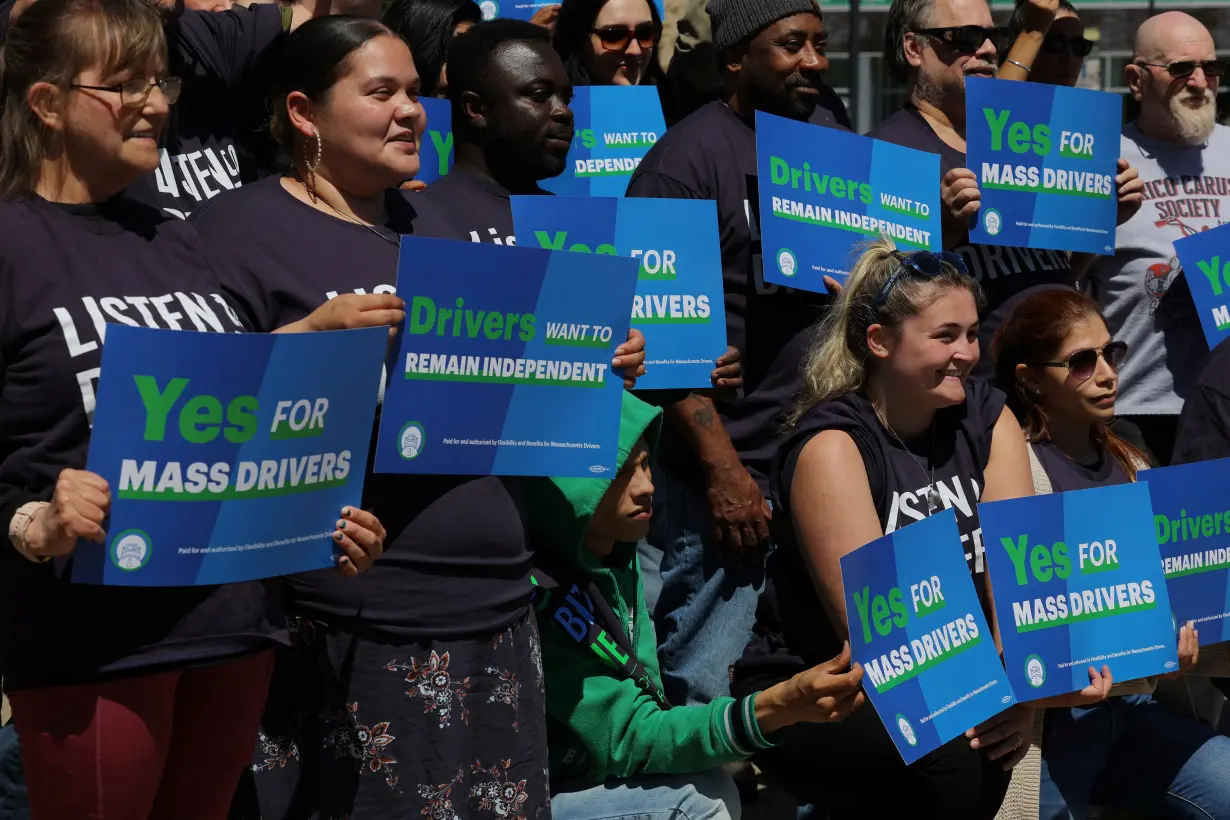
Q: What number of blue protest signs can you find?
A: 12